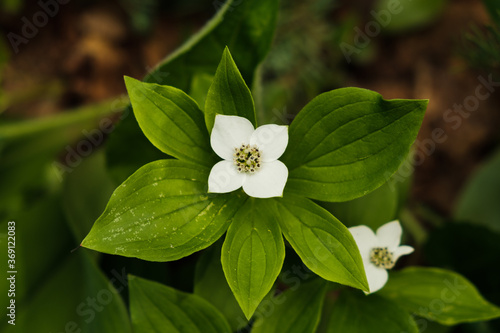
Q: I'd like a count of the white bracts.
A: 8